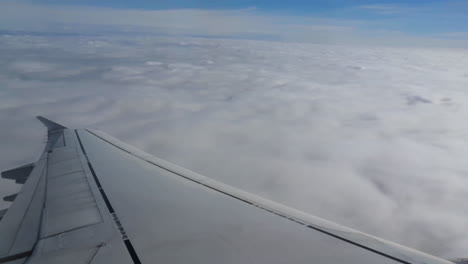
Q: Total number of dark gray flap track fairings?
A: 3